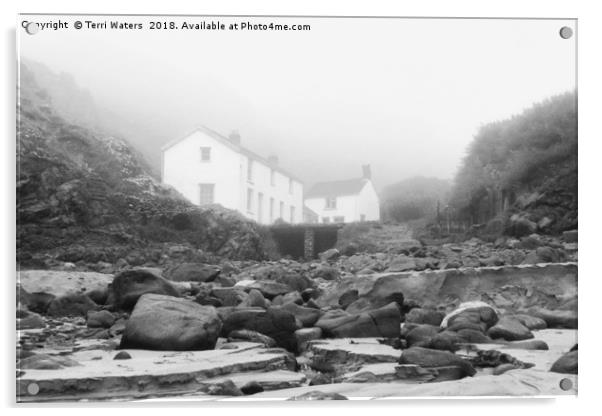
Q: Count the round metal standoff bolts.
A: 4